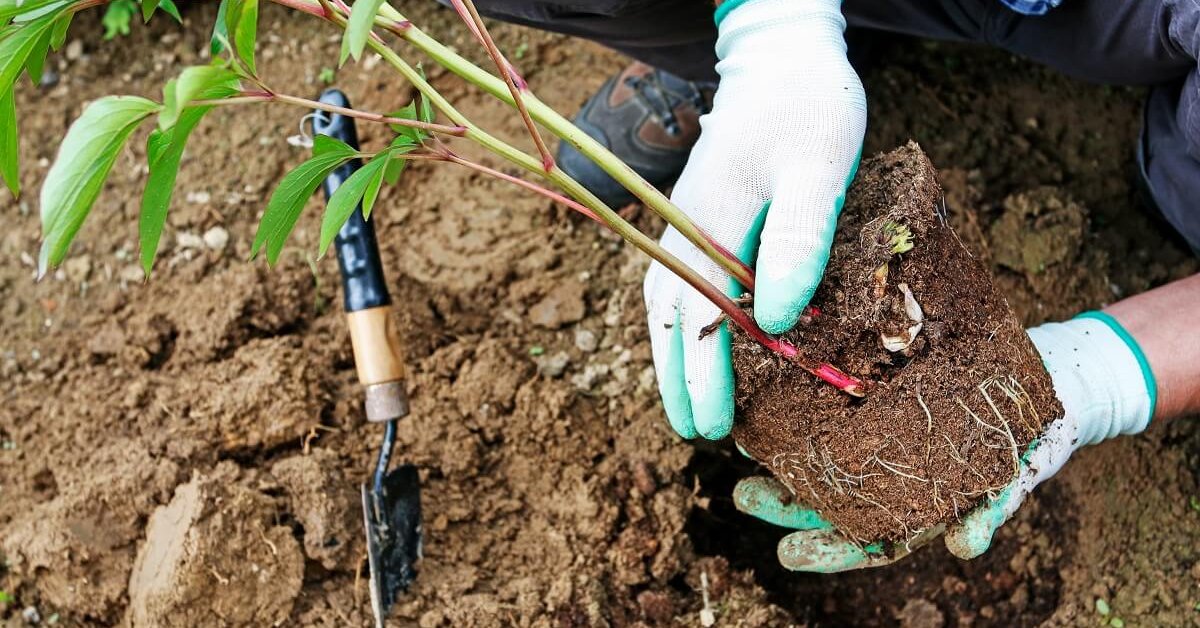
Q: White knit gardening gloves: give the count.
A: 2